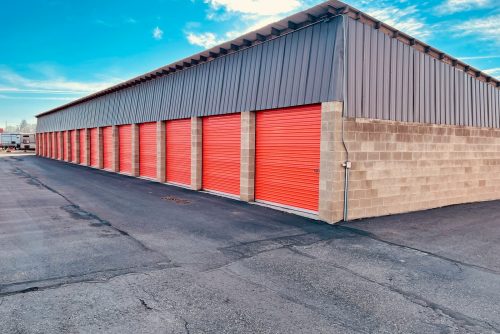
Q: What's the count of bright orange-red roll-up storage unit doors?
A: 15